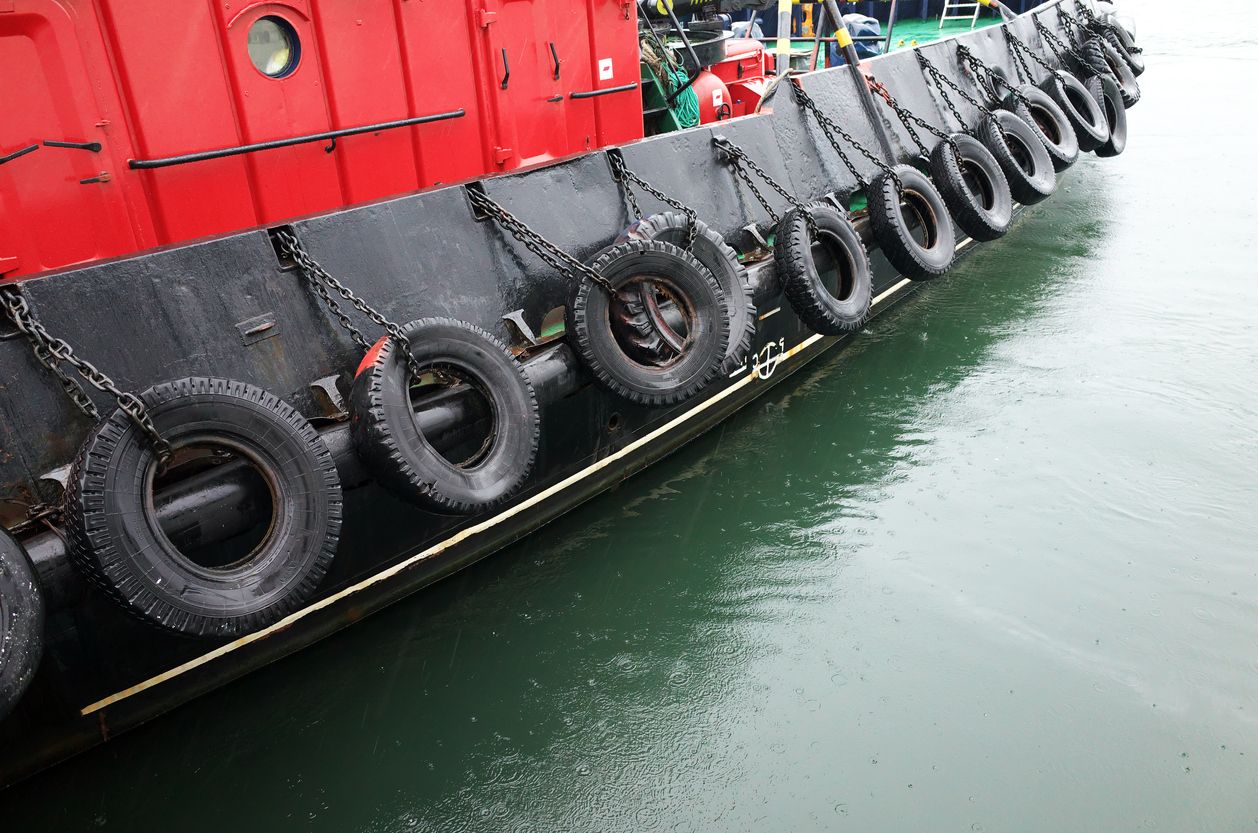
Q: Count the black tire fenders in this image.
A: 14